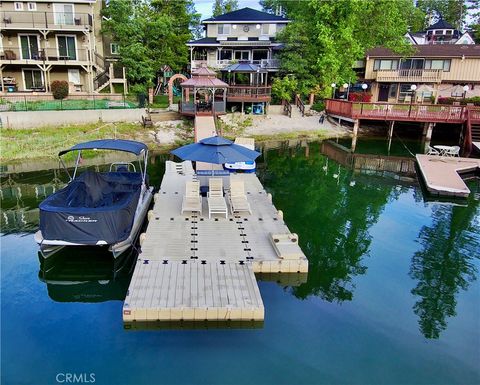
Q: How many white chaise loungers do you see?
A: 3